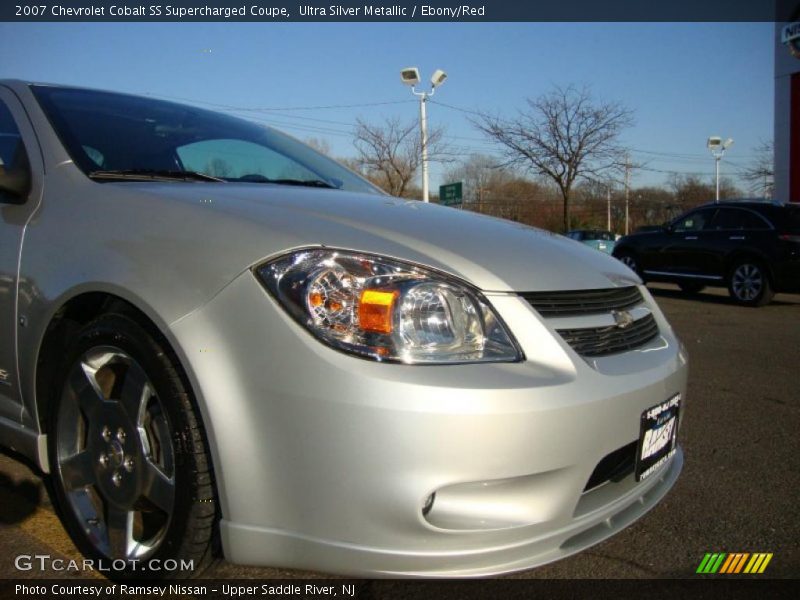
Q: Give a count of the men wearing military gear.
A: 0